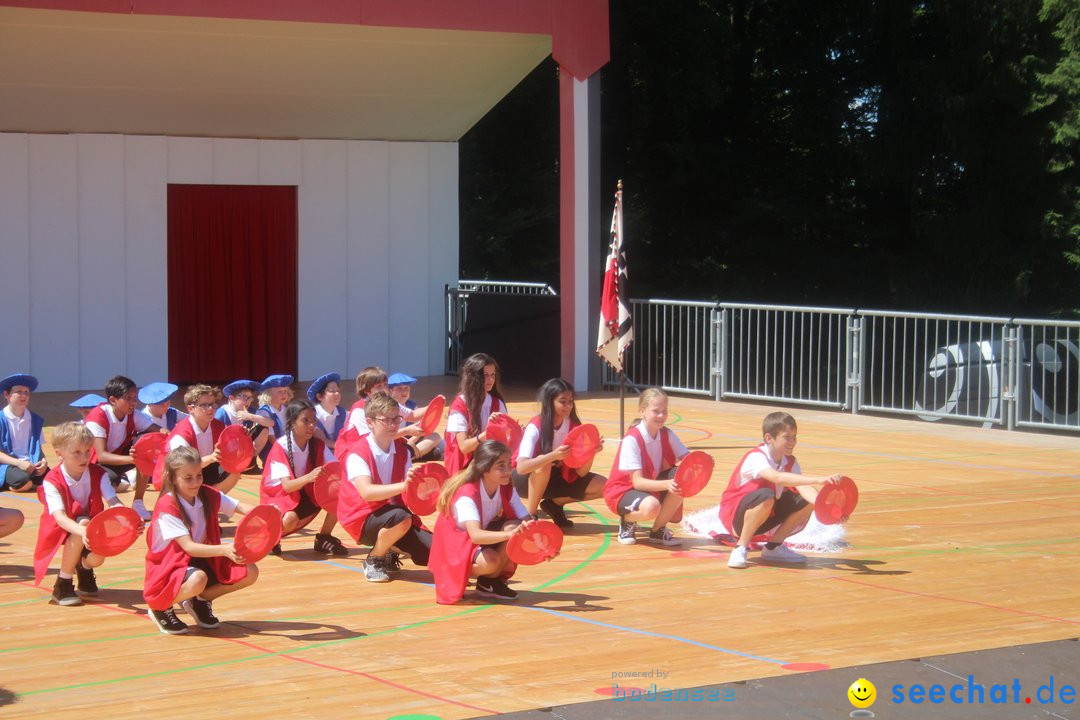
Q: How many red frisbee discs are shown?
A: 12